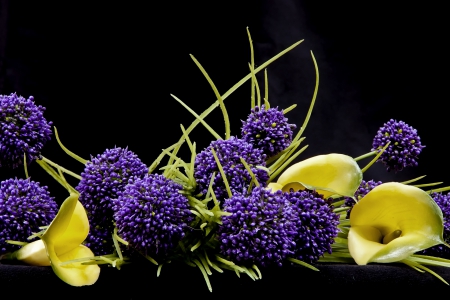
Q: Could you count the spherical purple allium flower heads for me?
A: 11